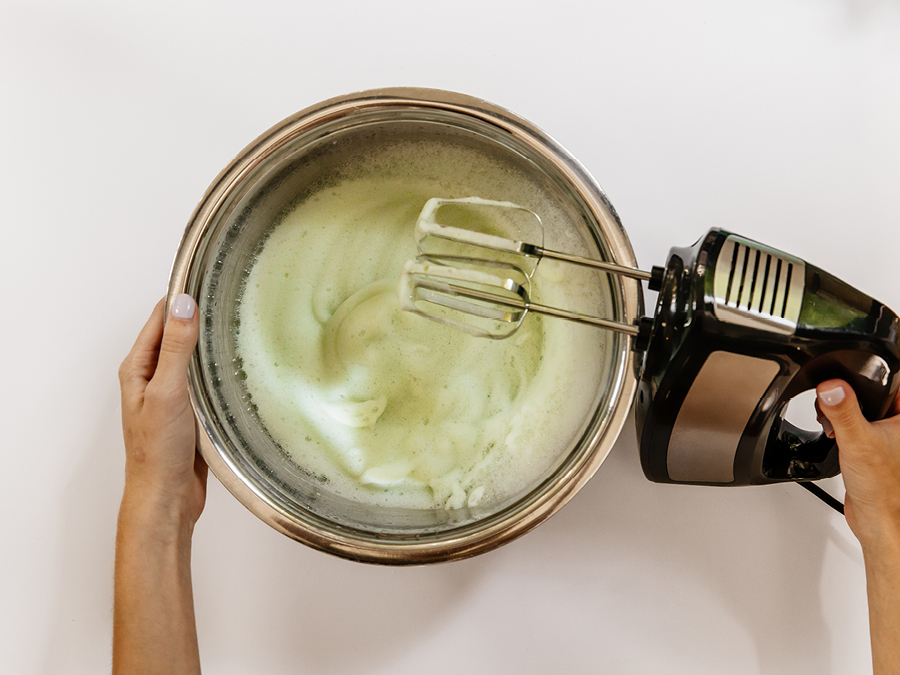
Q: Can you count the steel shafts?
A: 2